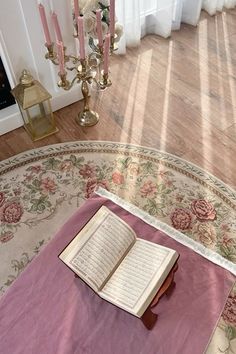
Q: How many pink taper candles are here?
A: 8